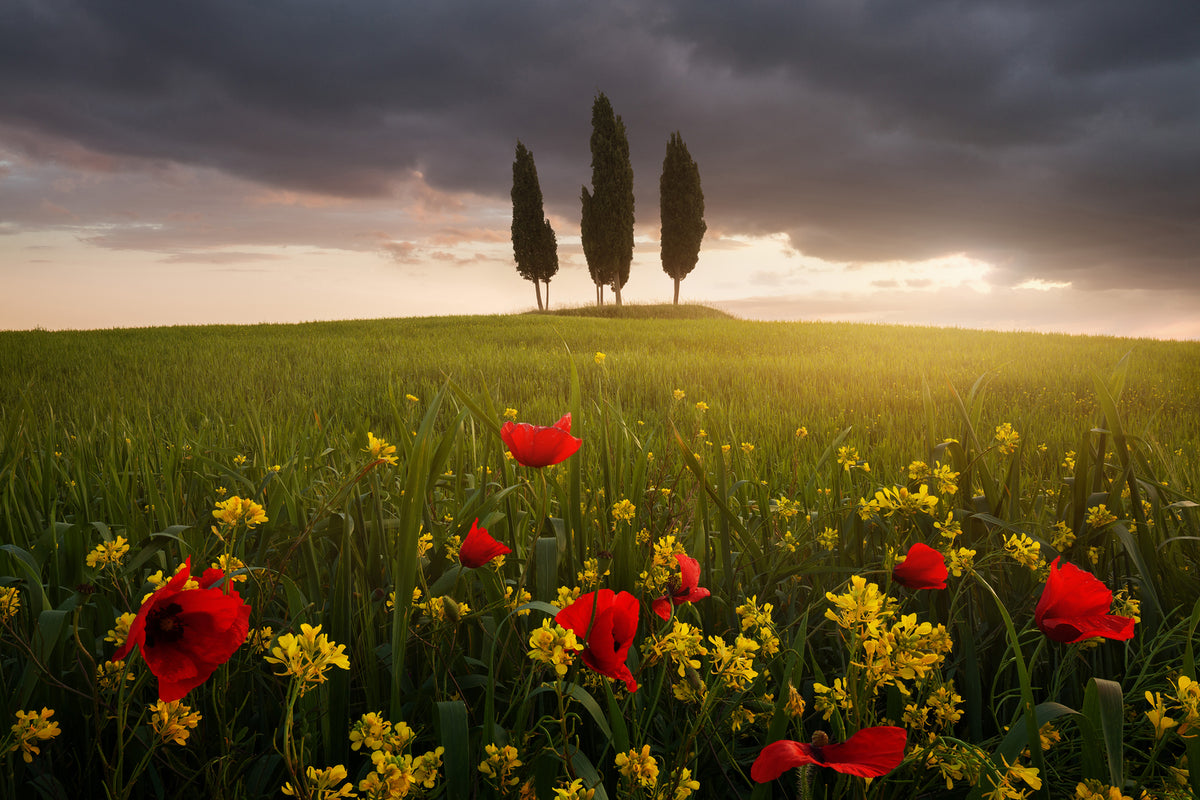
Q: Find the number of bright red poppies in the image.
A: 8